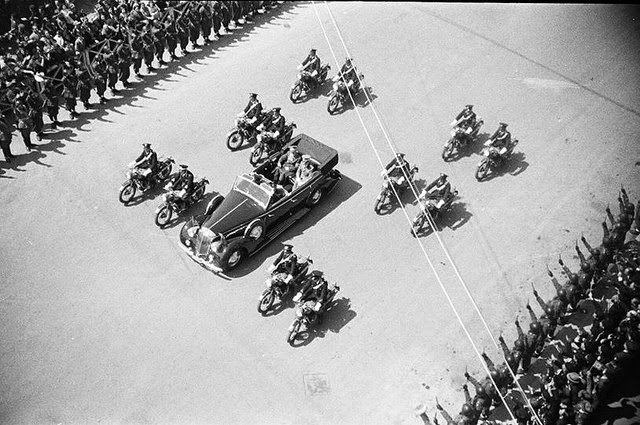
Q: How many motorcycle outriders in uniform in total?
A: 12